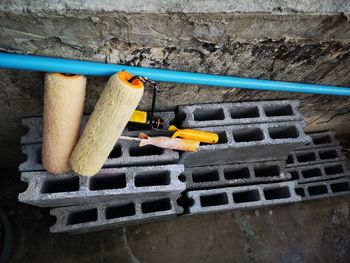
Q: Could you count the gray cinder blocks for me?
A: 12